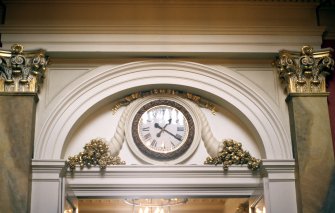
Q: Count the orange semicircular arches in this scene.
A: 0